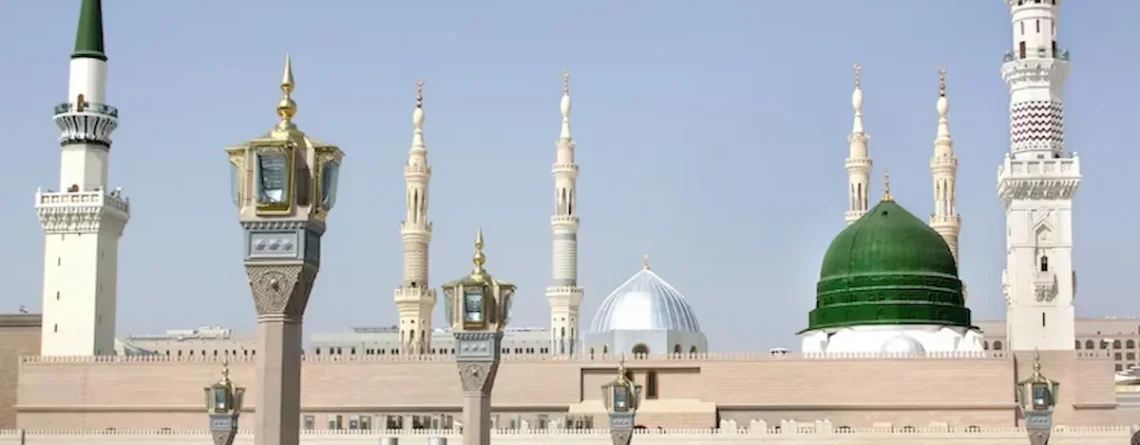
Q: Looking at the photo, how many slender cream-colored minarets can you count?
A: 4